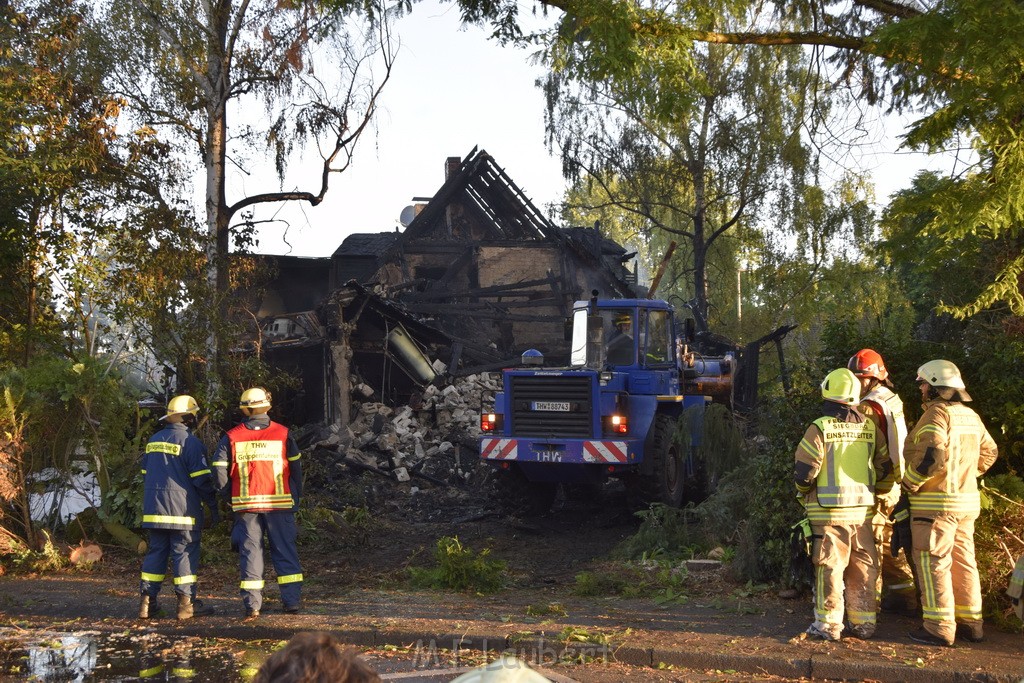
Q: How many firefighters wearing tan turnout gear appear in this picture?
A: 3